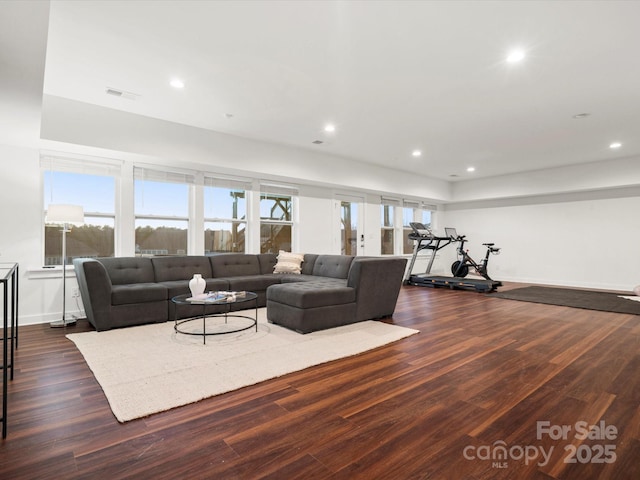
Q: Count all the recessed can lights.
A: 6